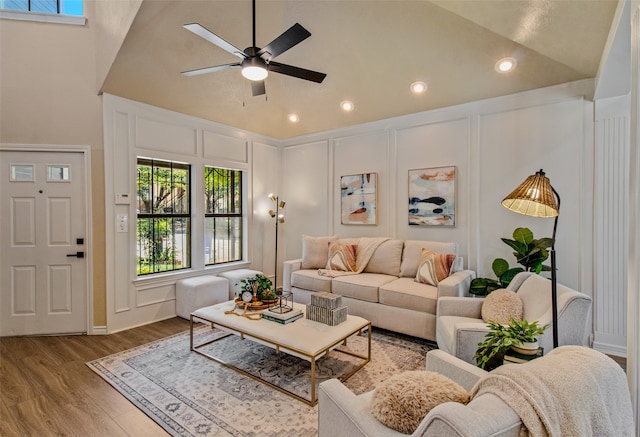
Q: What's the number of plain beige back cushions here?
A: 3